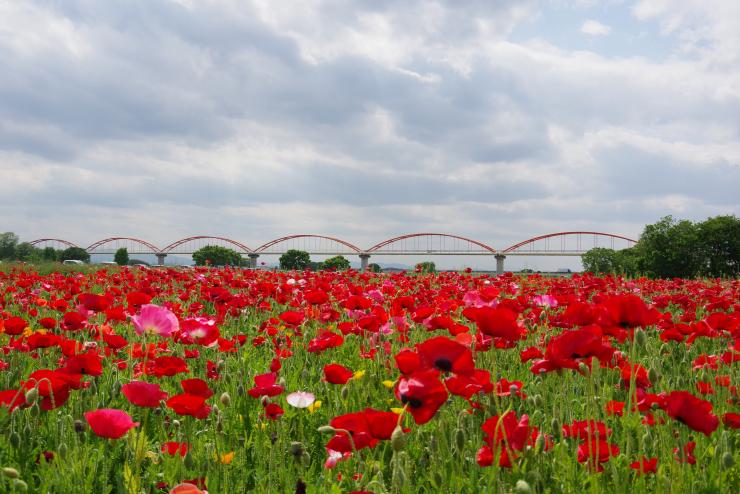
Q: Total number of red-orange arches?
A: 6